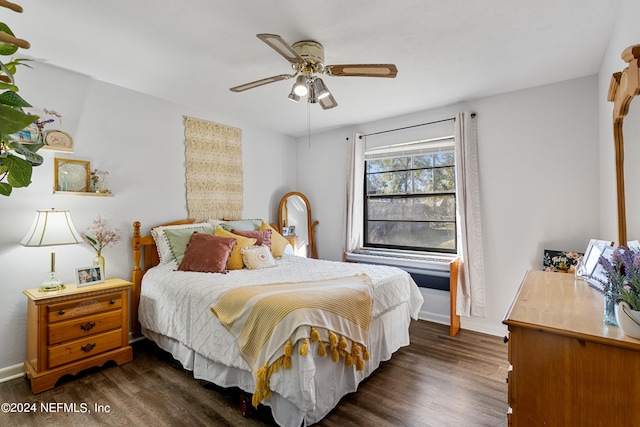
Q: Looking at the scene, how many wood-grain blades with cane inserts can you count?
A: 4